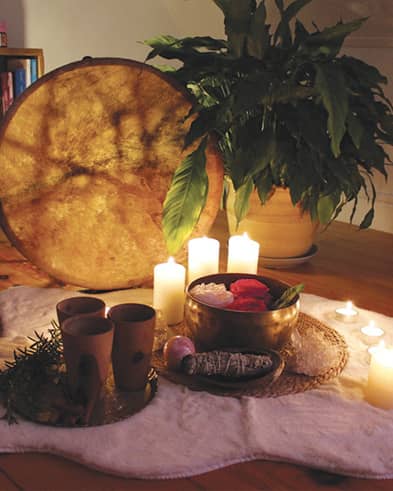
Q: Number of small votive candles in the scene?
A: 2